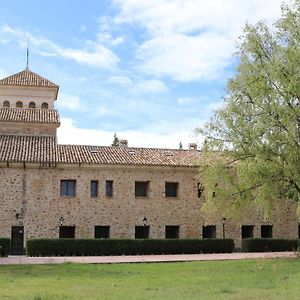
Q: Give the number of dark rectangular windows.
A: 12